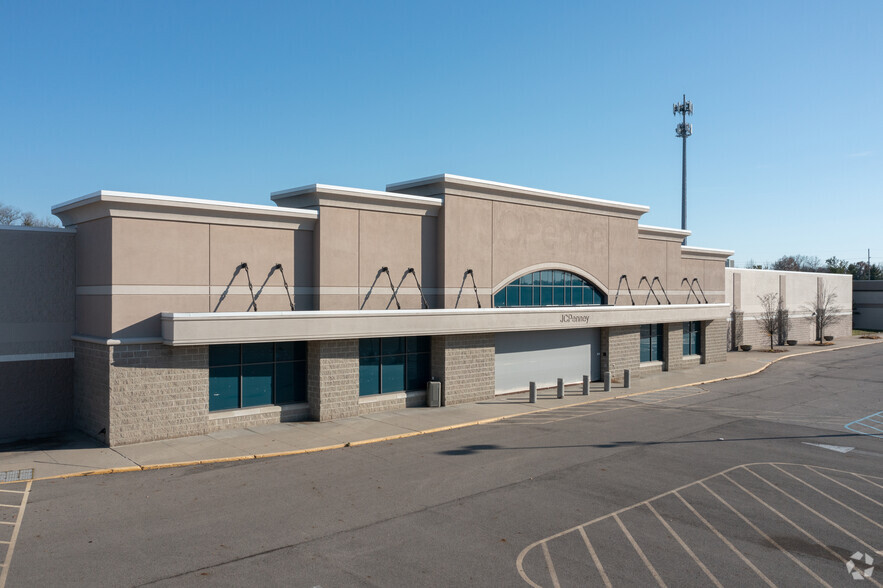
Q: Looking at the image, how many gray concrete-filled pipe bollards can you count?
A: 5